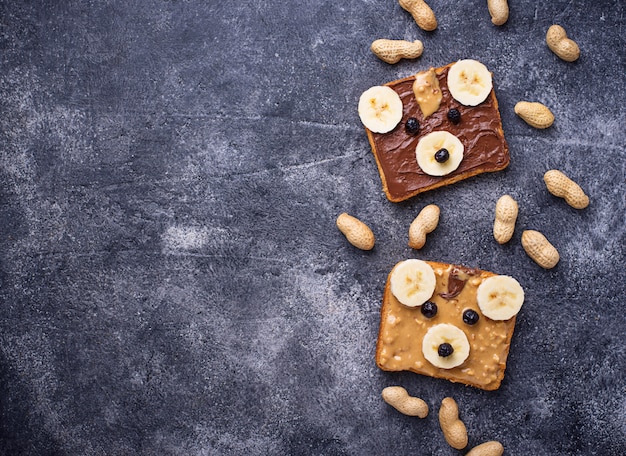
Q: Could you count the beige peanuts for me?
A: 13